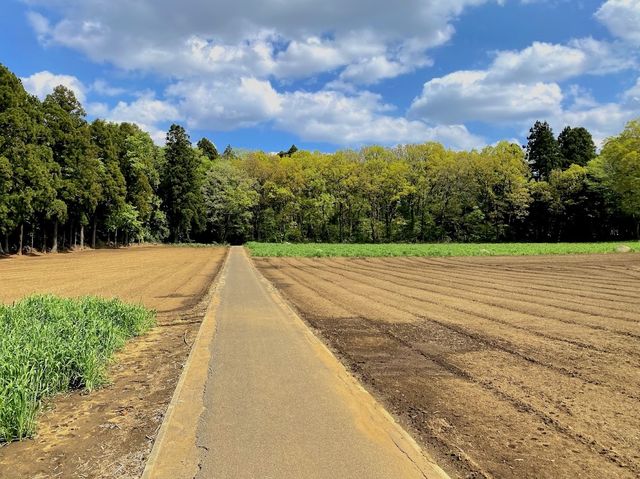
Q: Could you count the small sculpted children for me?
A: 0